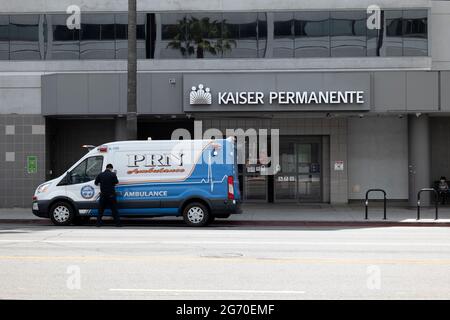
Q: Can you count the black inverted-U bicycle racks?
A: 2